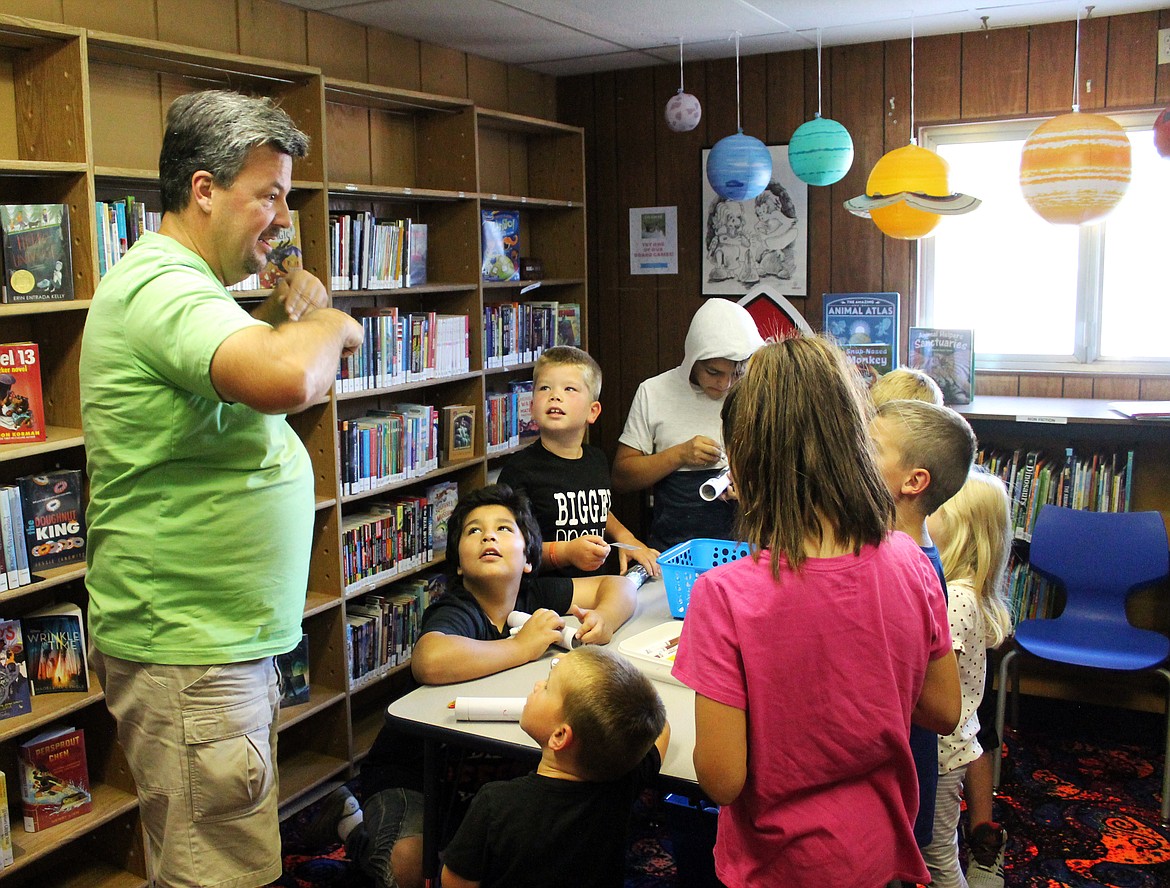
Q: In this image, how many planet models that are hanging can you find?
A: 6